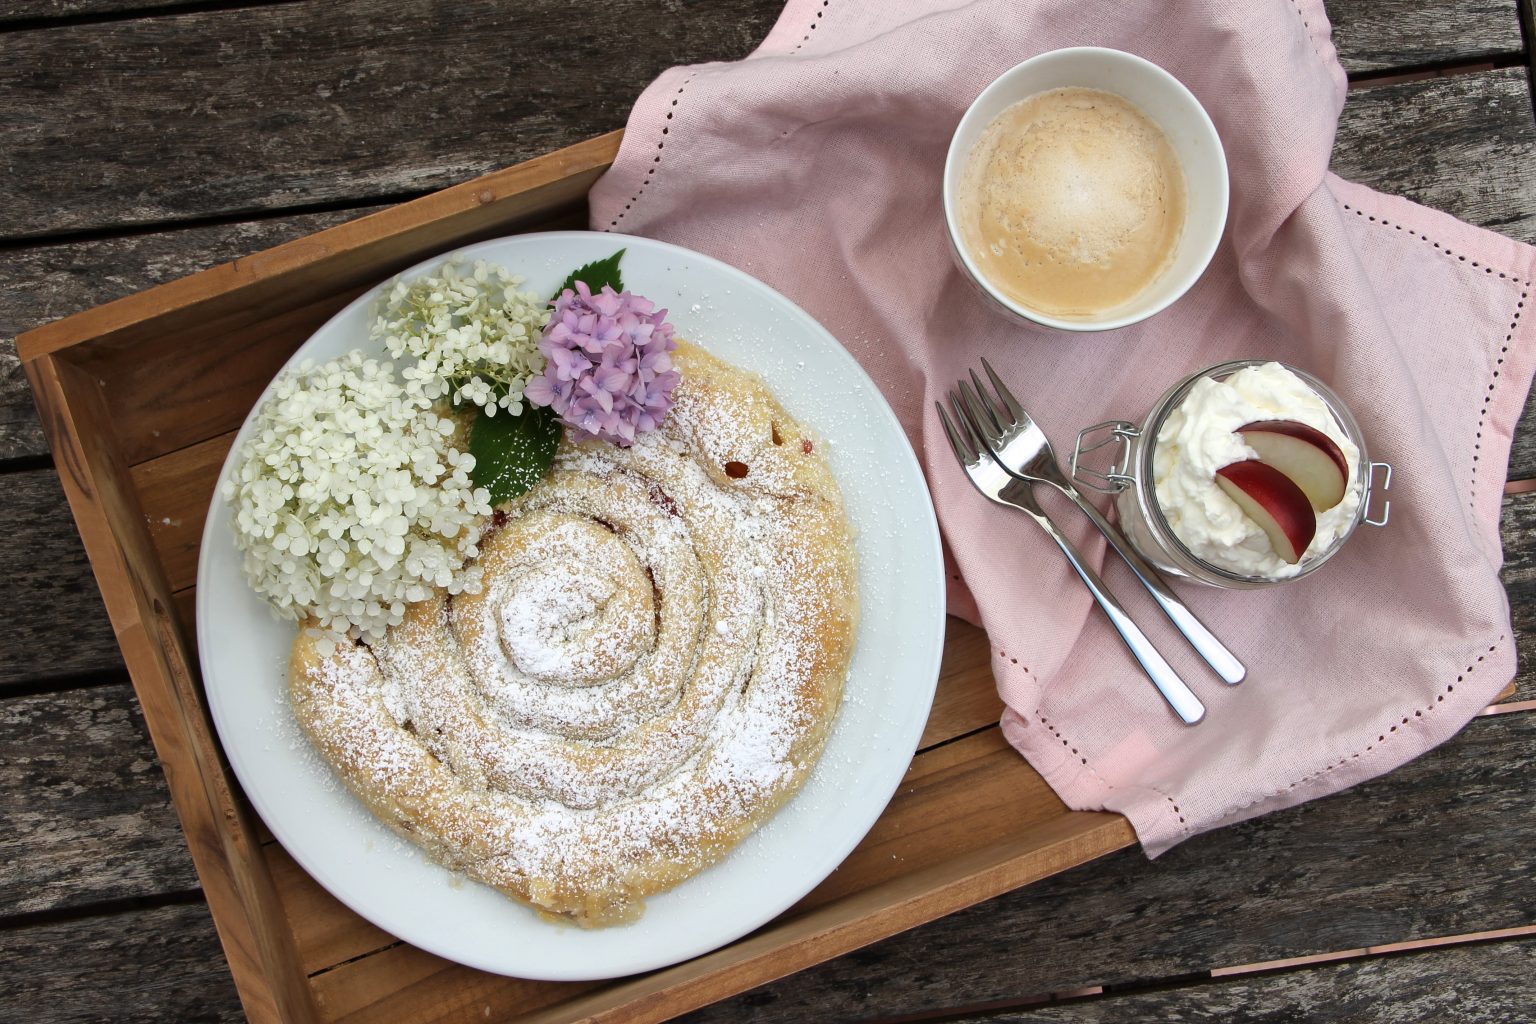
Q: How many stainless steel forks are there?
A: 2